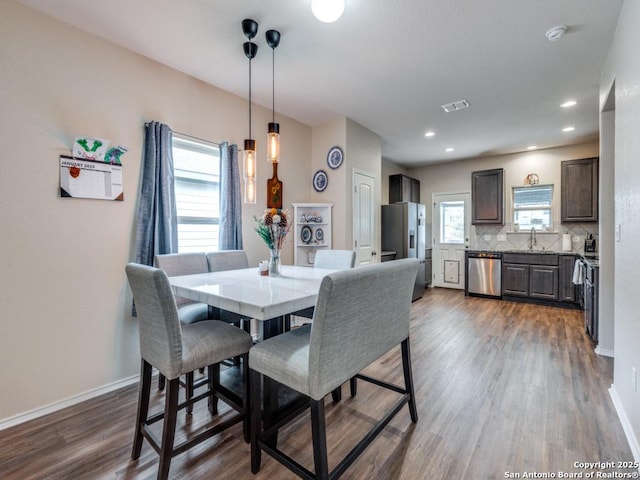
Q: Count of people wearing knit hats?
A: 0